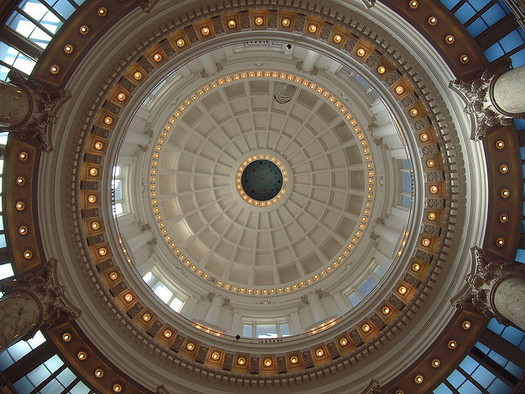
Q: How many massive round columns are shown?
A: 4